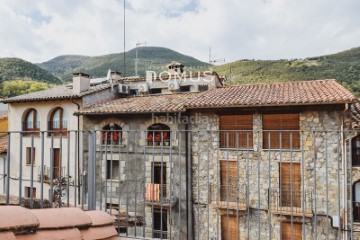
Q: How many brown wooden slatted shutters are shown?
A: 6